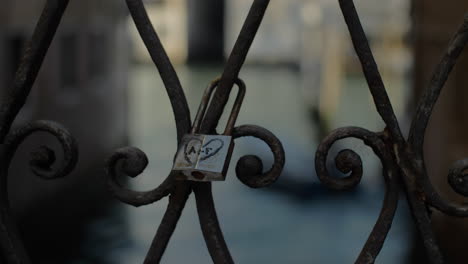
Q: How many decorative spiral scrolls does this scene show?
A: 5